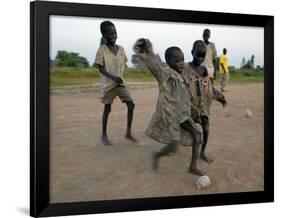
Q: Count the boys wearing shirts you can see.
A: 5